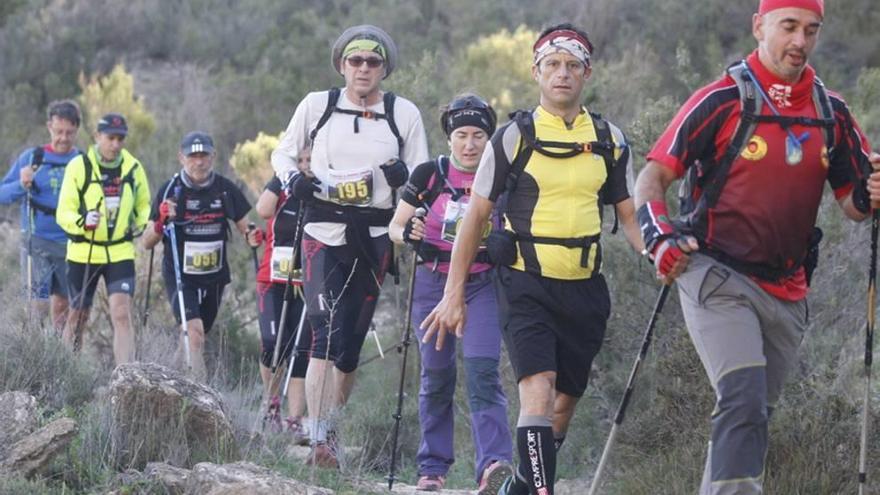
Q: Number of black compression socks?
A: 2